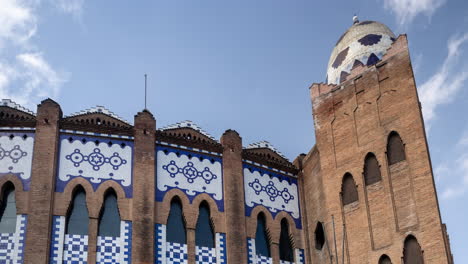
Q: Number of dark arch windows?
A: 13